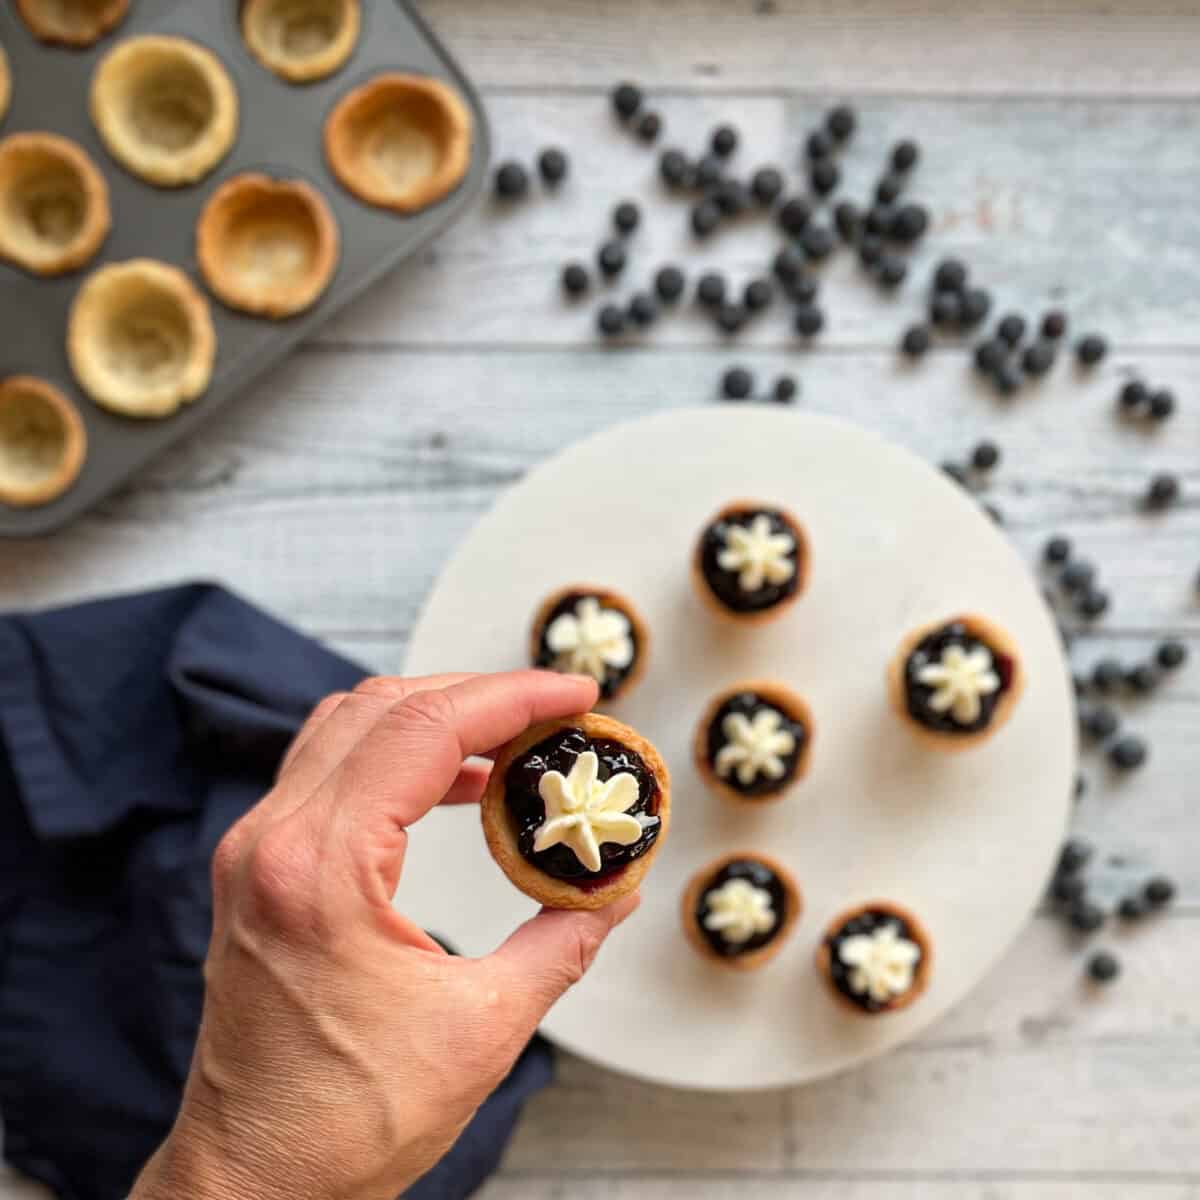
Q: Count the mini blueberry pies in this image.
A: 7